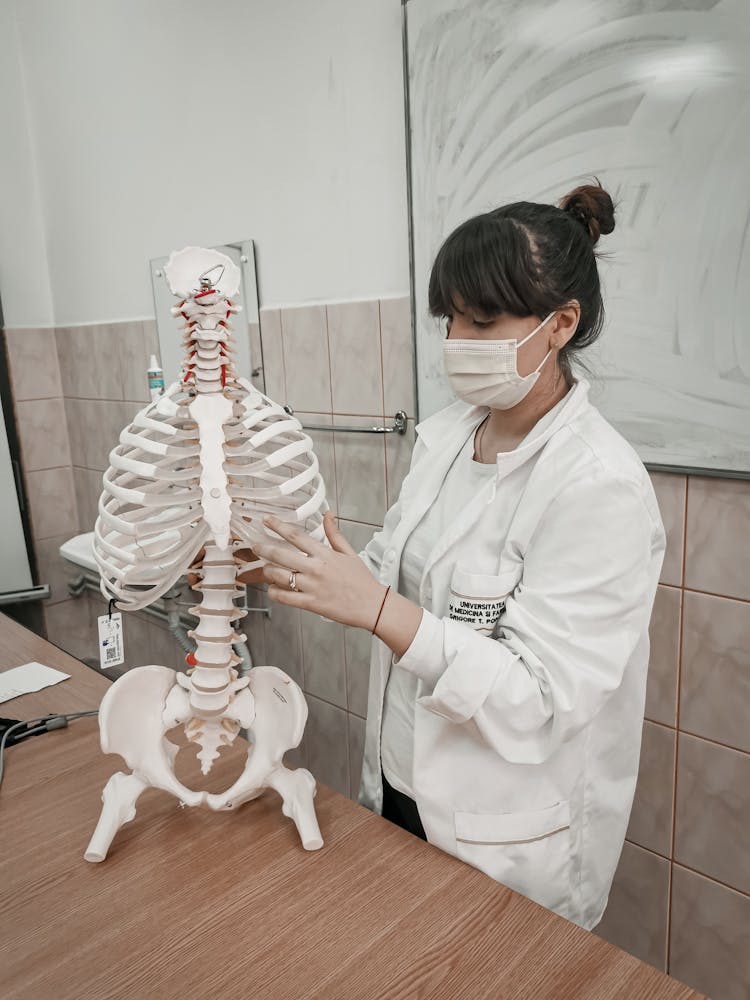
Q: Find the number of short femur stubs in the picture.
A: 2